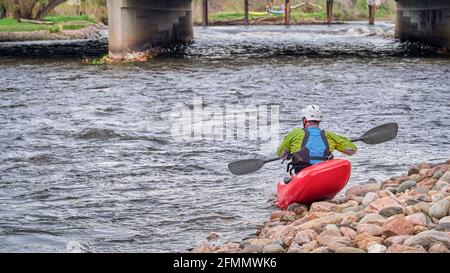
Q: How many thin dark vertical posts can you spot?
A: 5